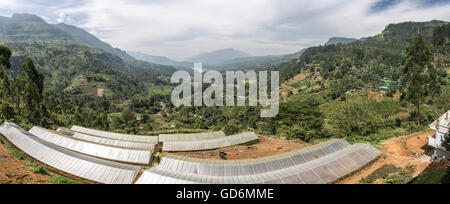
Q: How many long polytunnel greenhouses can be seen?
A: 8